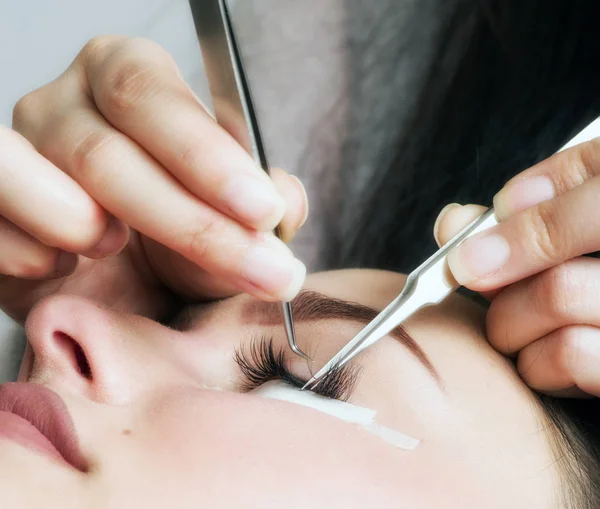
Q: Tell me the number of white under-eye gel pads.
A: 1